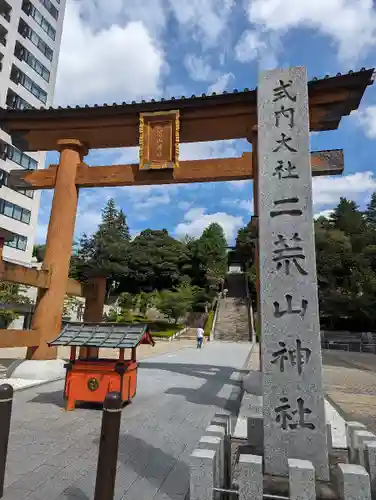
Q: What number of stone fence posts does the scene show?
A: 11